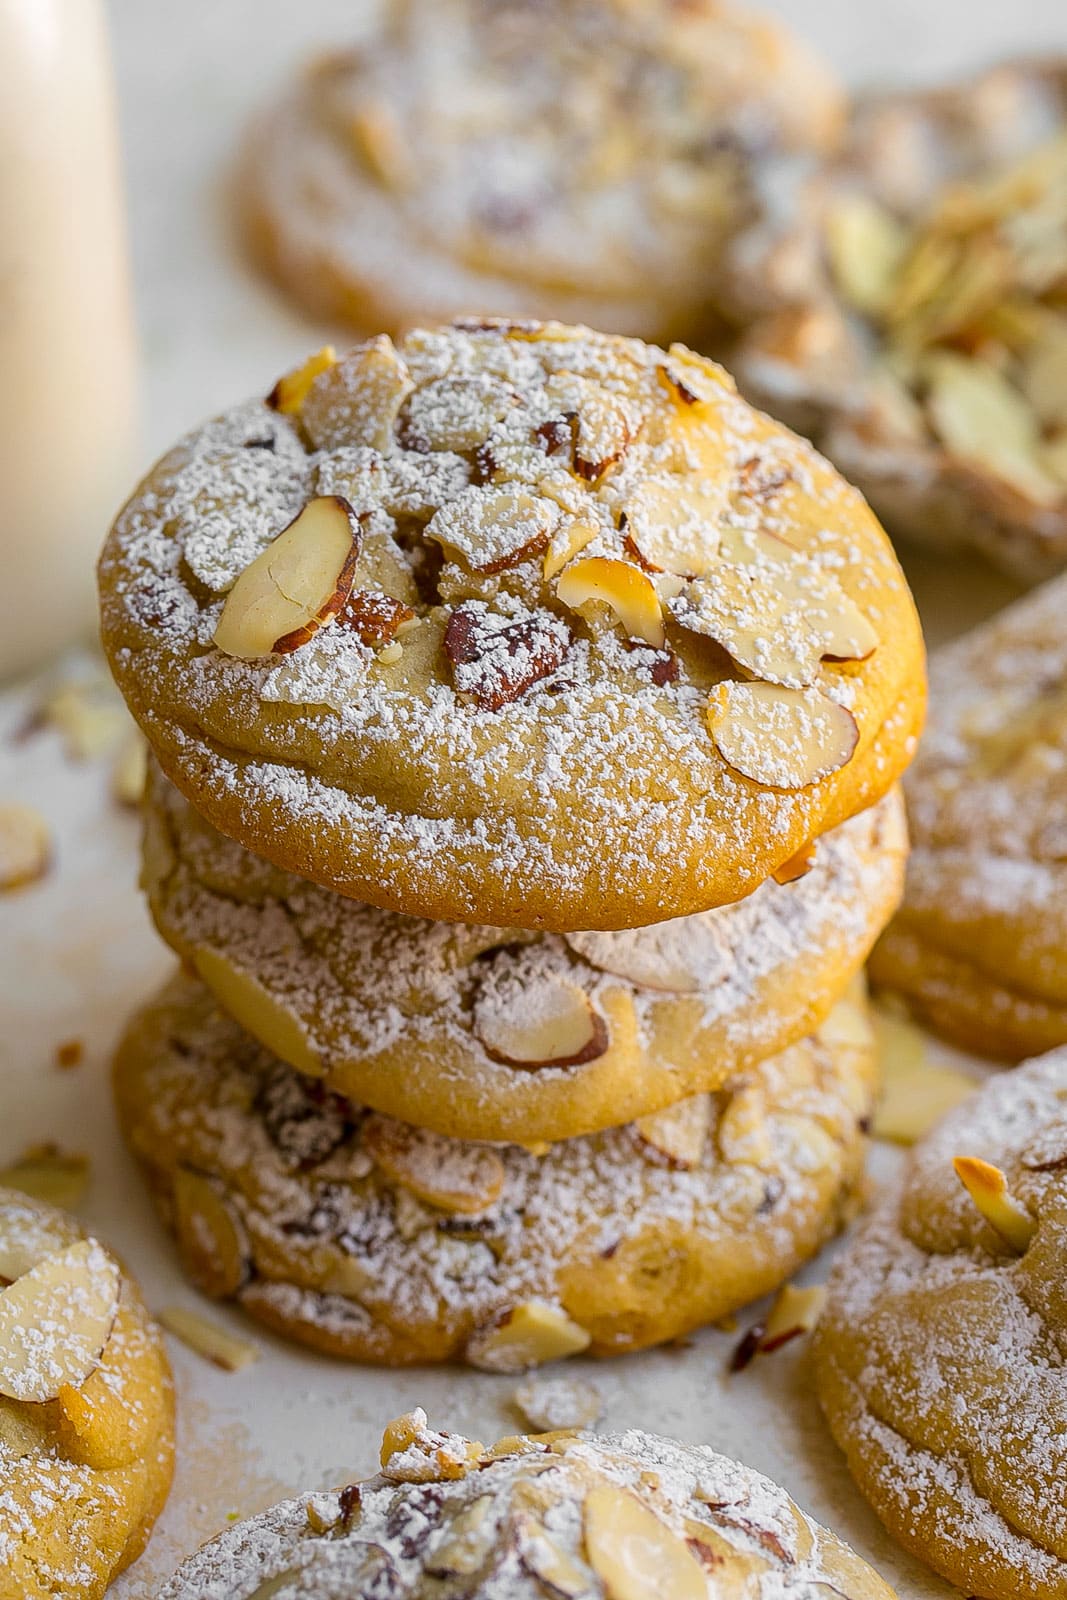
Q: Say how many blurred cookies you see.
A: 2